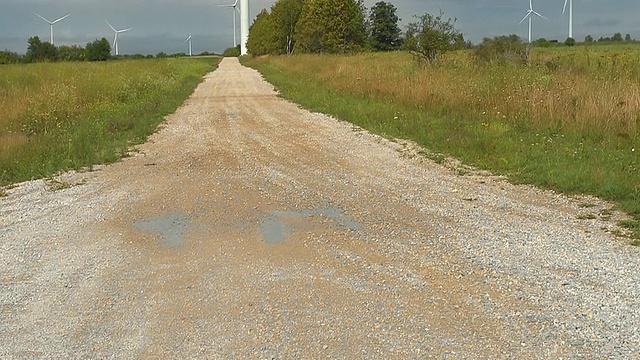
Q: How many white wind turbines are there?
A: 7